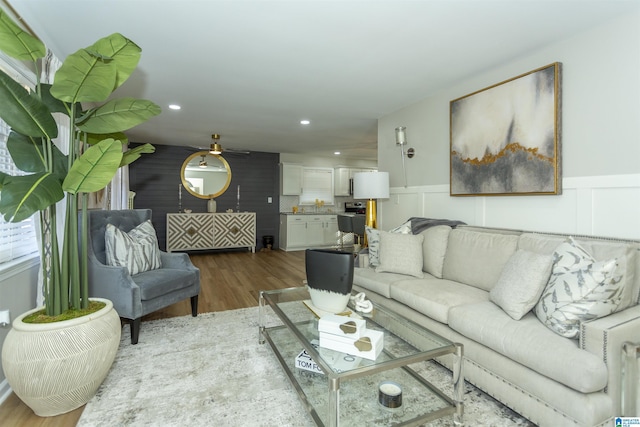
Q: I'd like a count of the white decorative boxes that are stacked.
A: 2